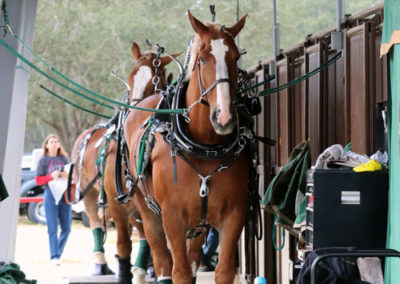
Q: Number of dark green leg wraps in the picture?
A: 3